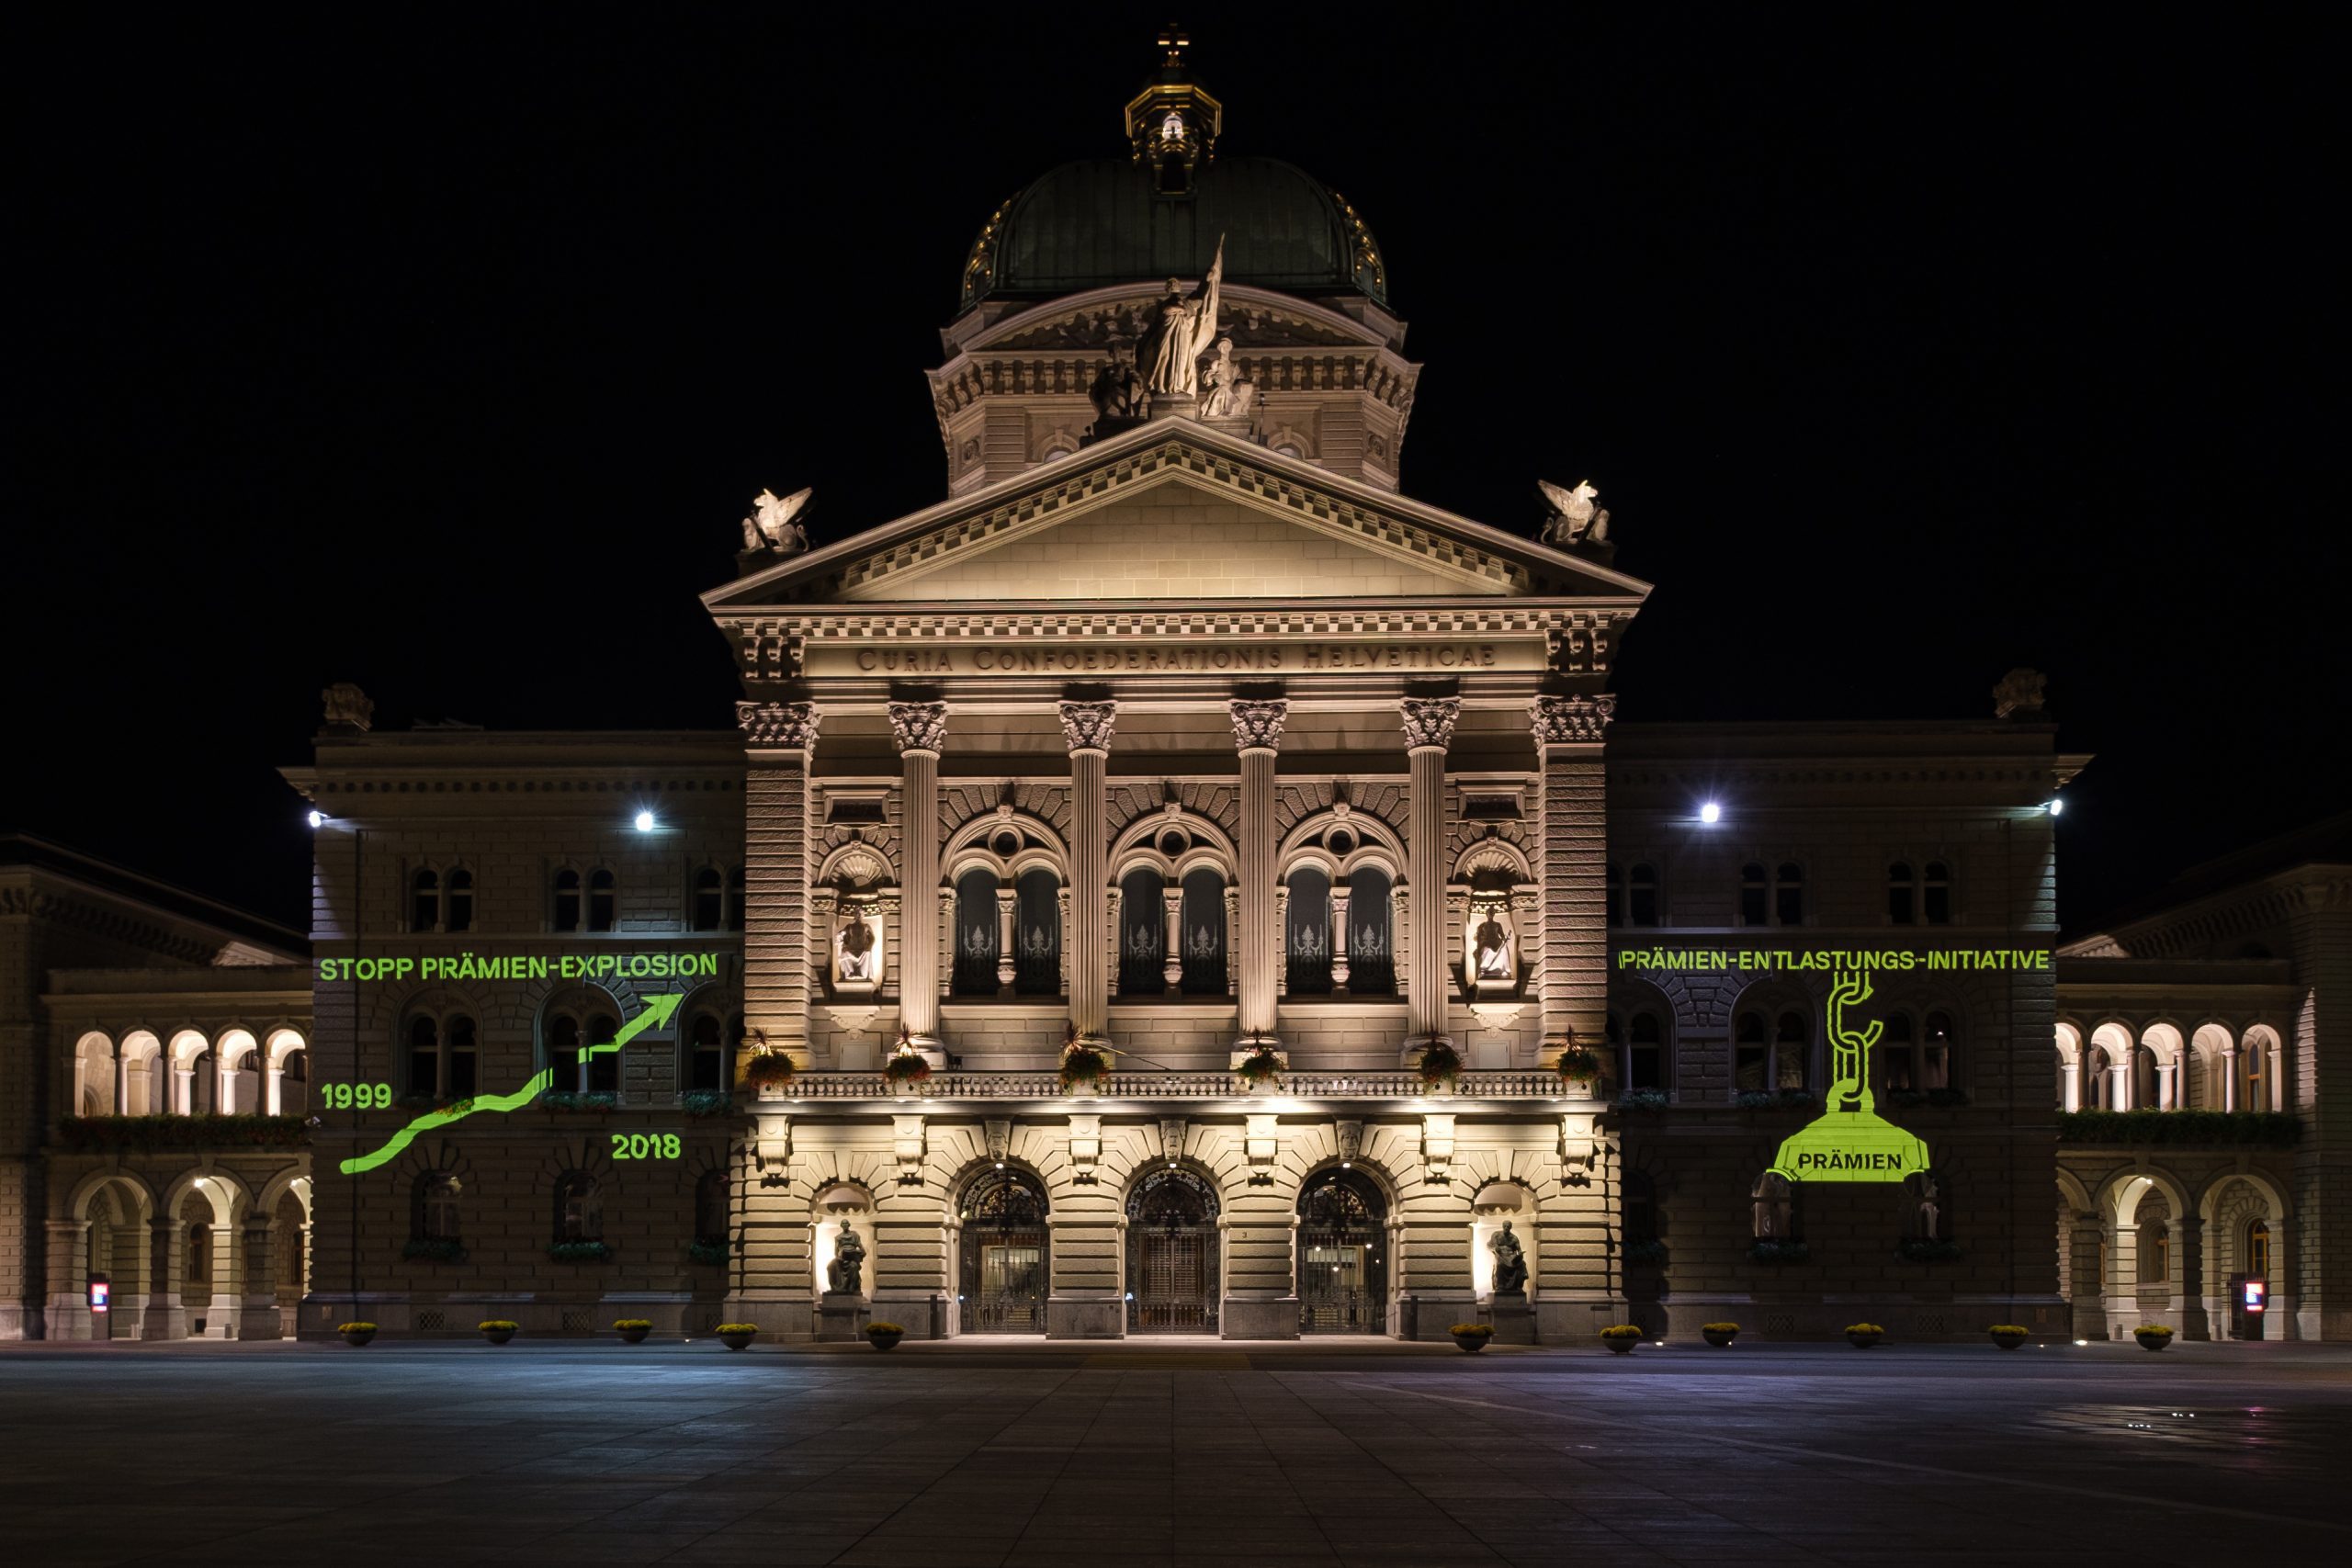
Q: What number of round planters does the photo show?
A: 11